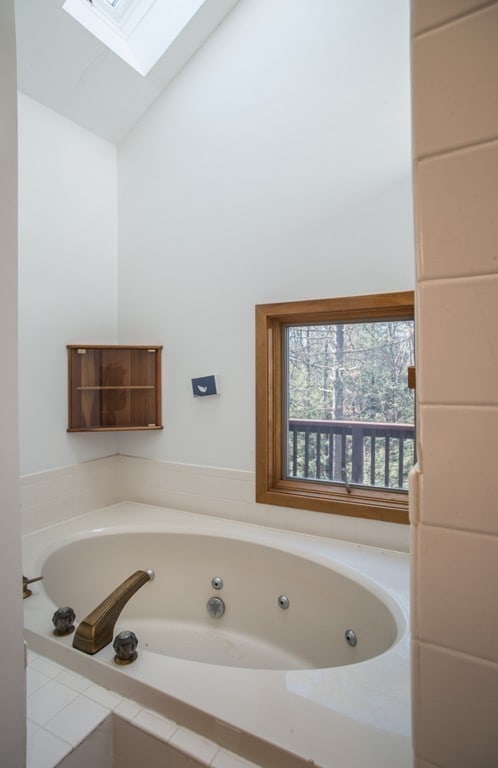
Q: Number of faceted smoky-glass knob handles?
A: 2